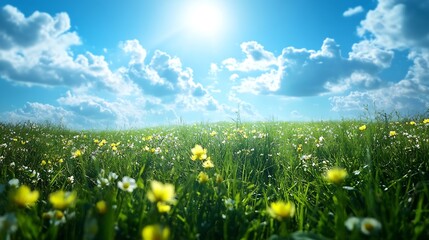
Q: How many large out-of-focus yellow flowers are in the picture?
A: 6